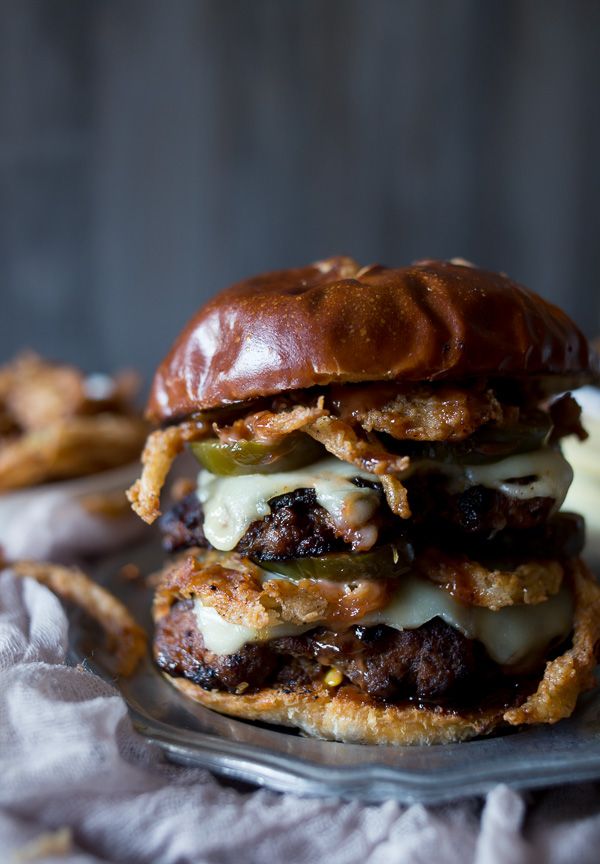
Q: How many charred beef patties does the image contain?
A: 2